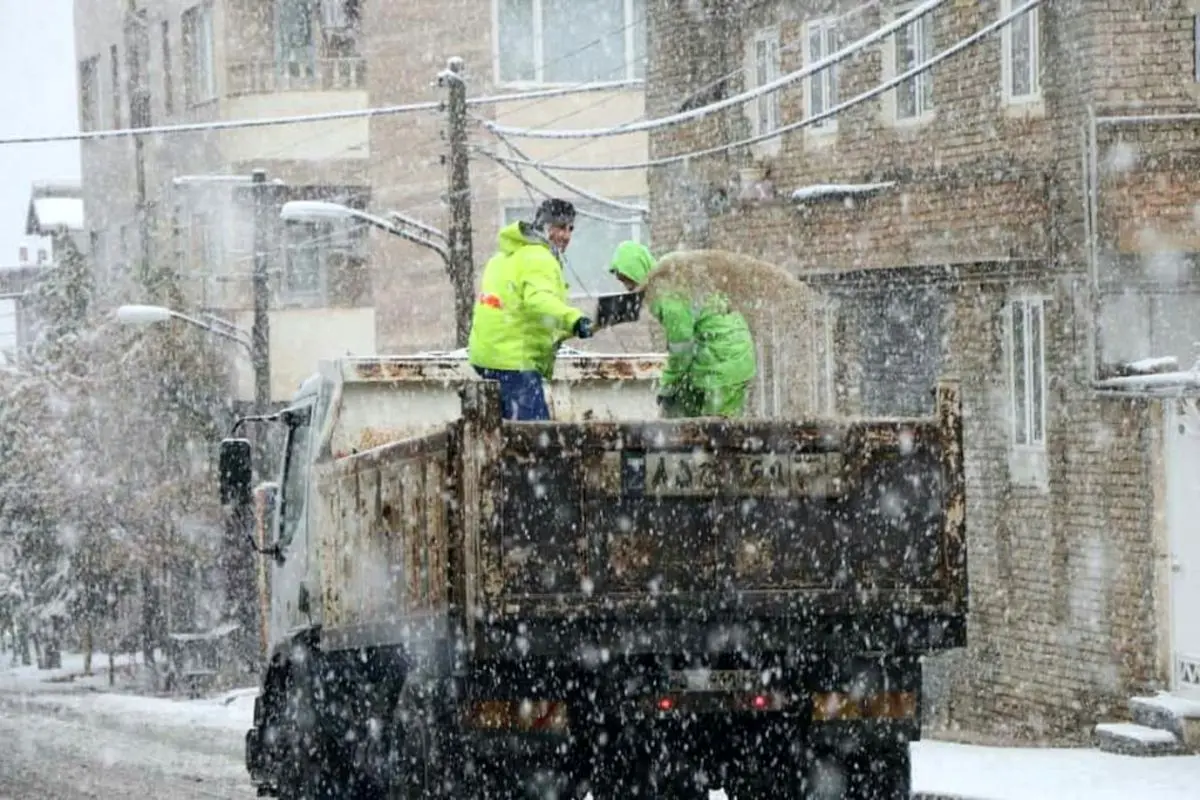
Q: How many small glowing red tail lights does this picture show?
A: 2